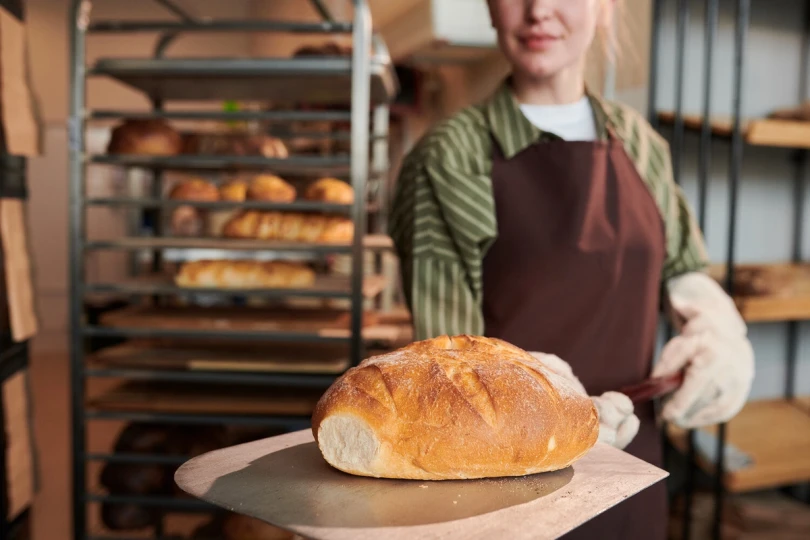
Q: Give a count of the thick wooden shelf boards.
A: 3